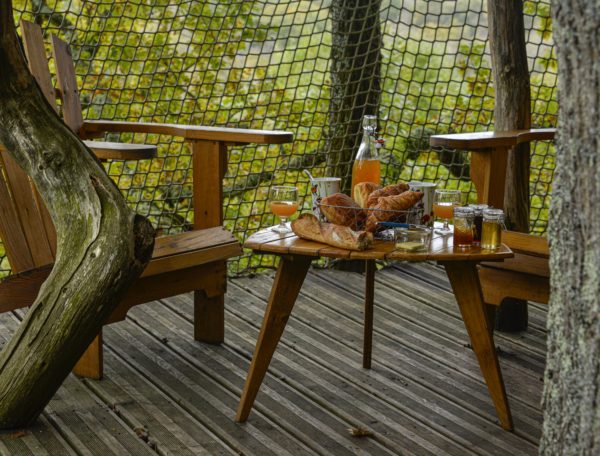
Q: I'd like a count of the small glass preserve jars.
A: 3